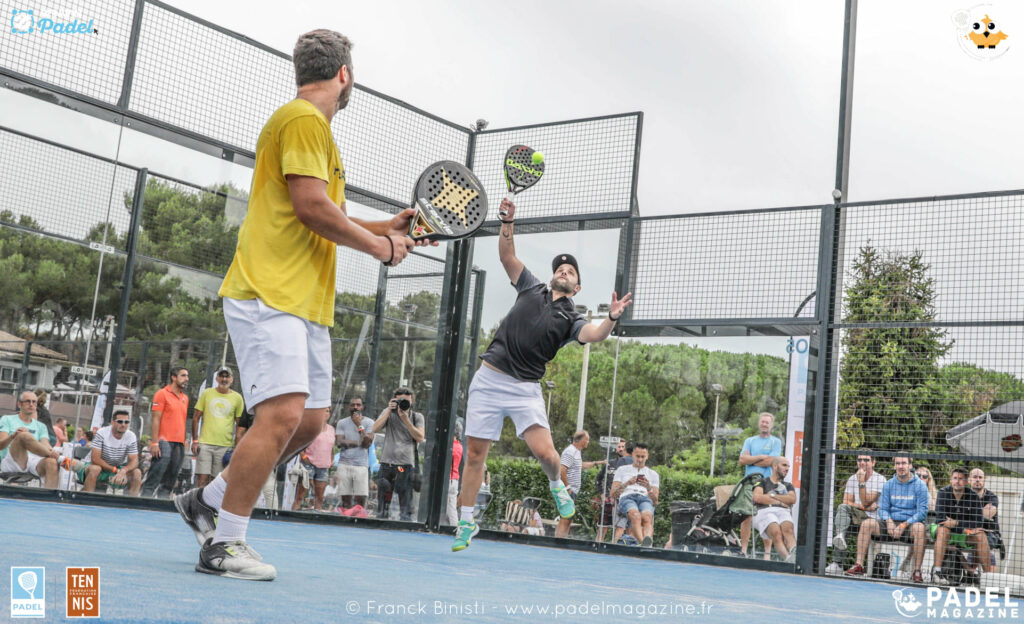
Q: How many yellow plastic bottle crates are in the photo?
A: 0